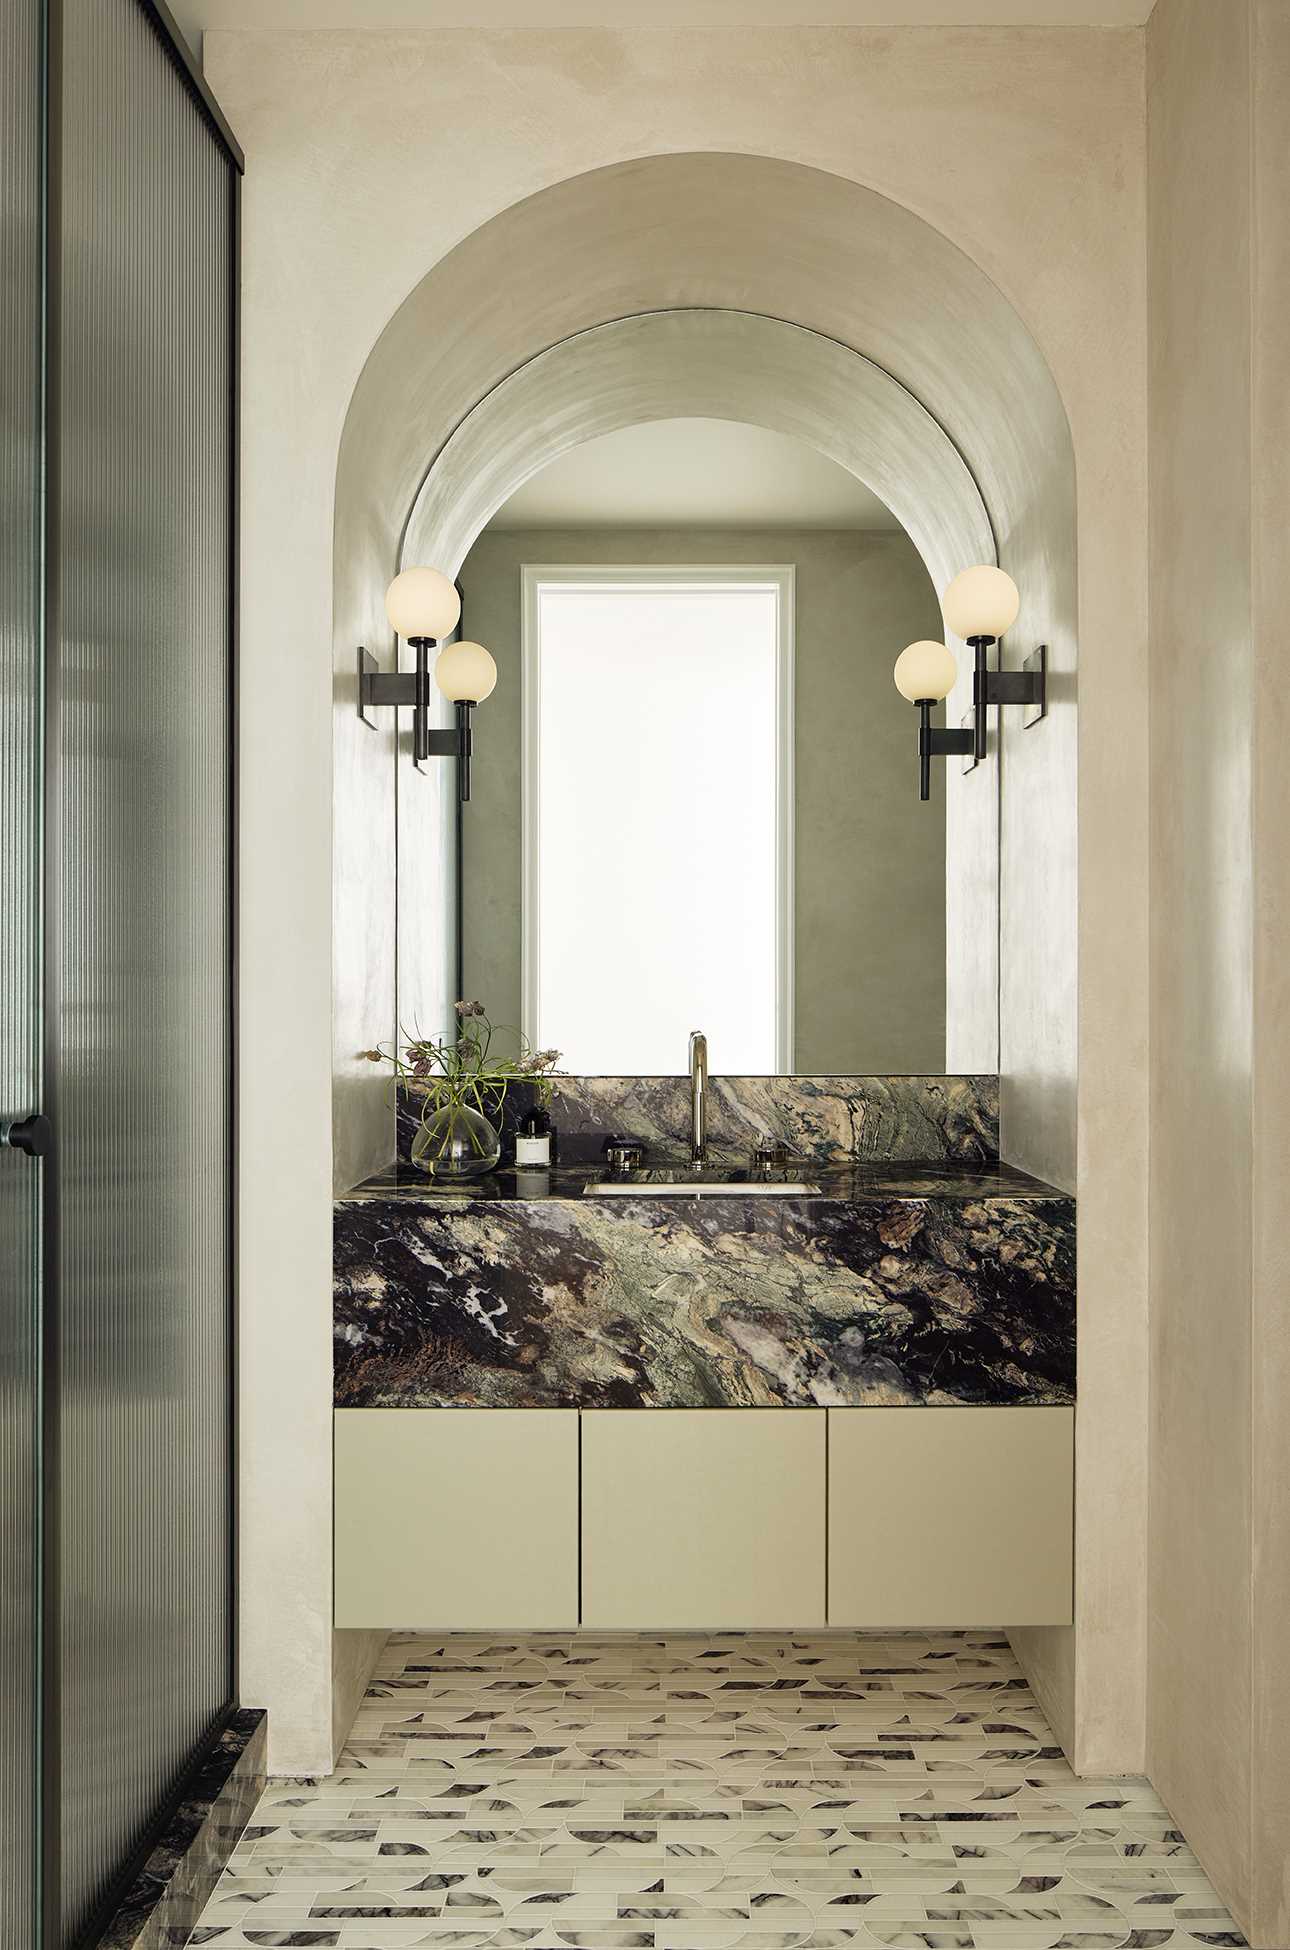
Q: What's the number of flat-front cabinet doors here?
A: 3